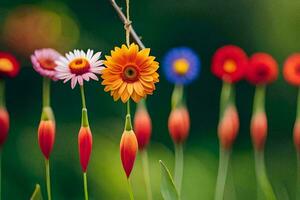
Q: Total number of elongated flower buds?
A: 9